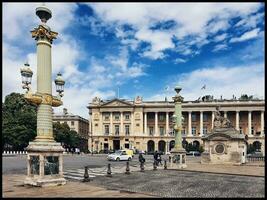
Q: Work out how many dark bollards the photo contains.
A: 6